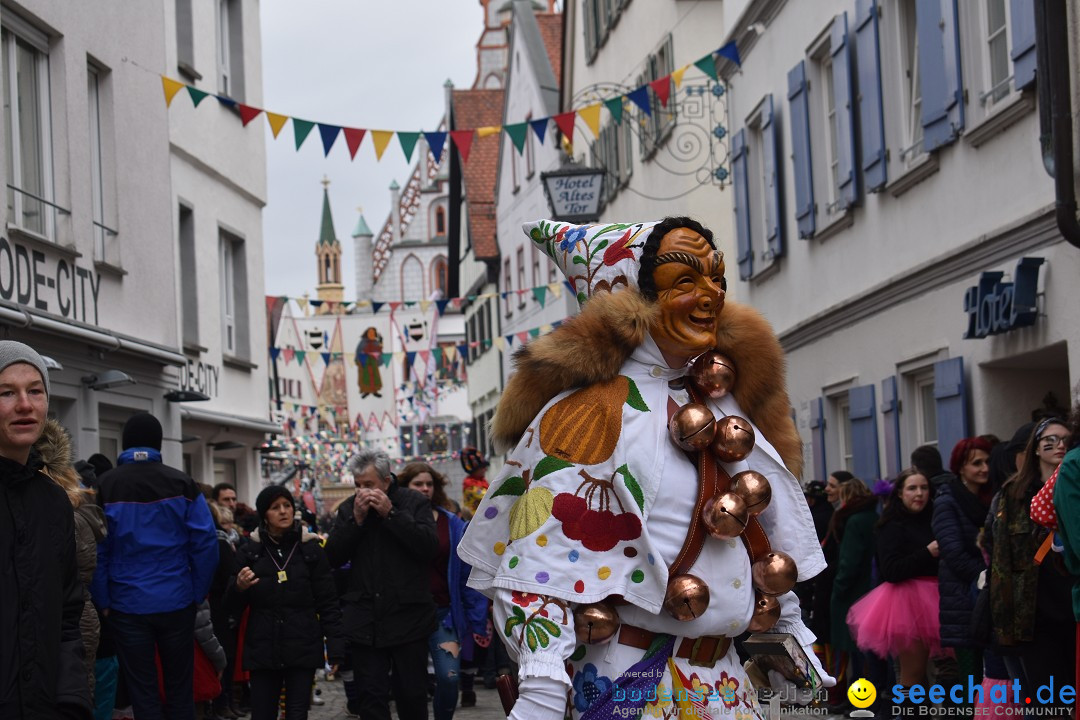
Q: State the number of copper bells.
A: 9